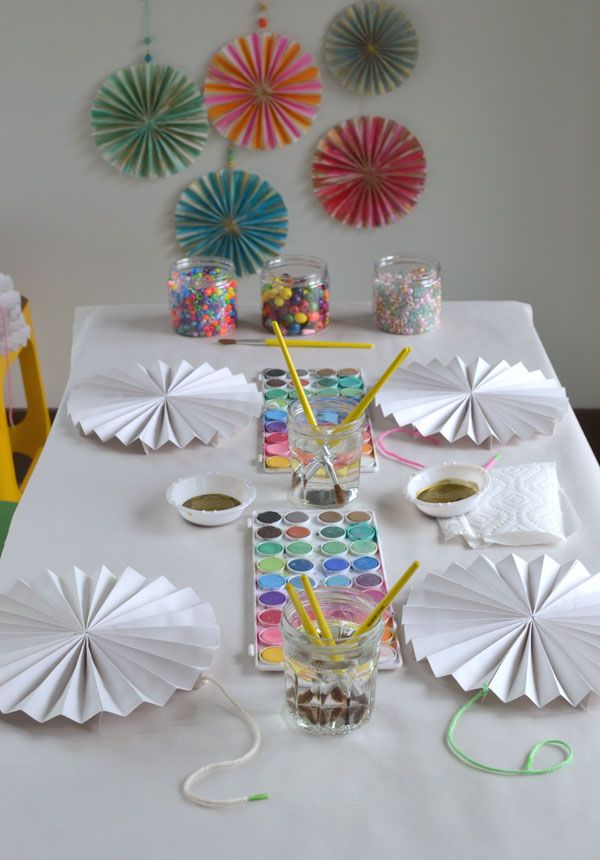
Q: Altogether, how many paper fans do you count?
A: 9